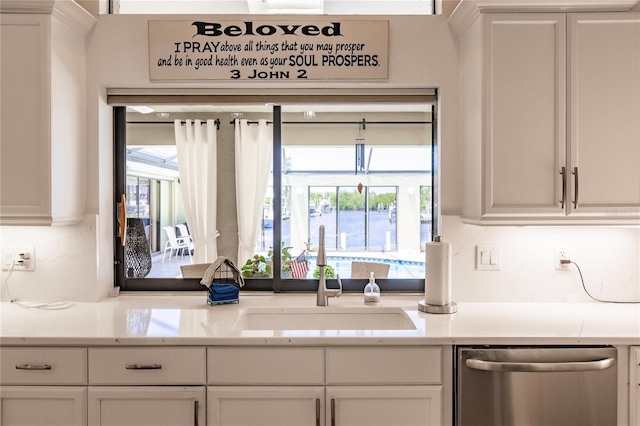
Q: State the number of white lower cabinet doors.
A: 4